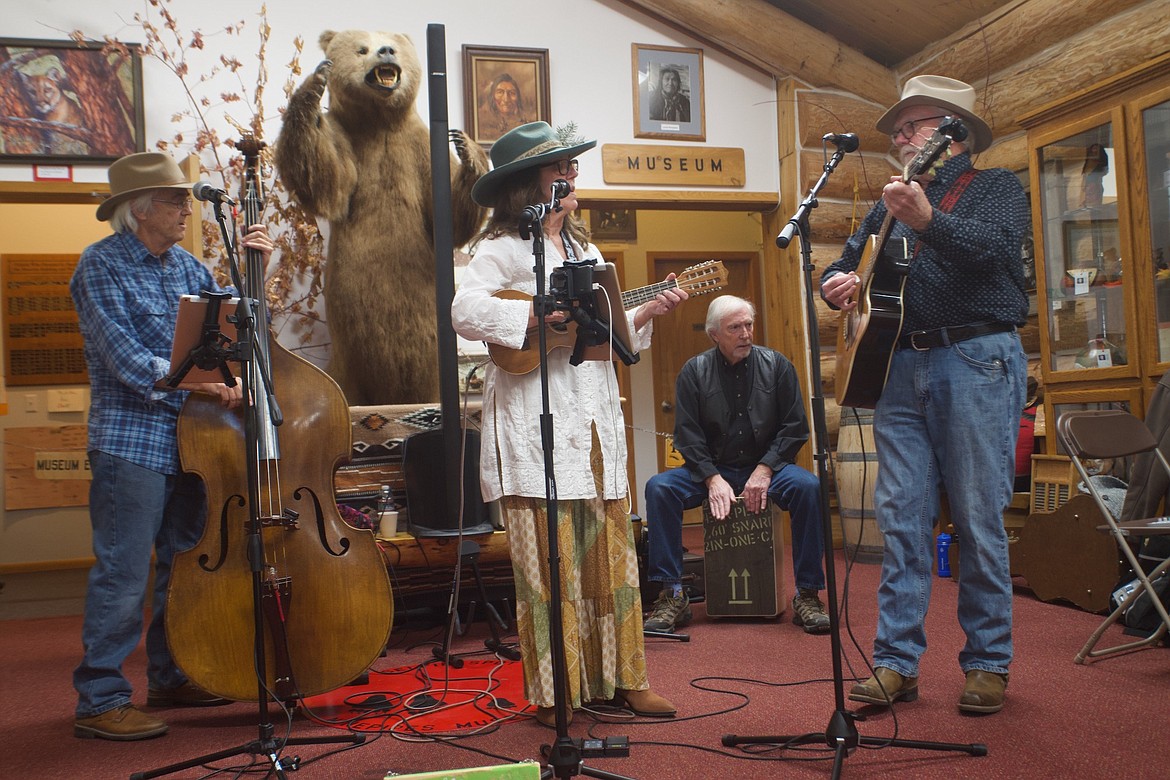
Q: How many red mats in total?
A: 1